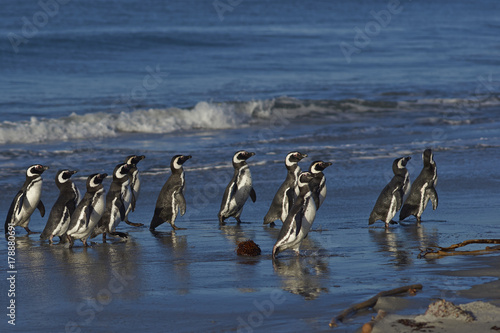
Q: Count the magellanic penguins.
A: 12